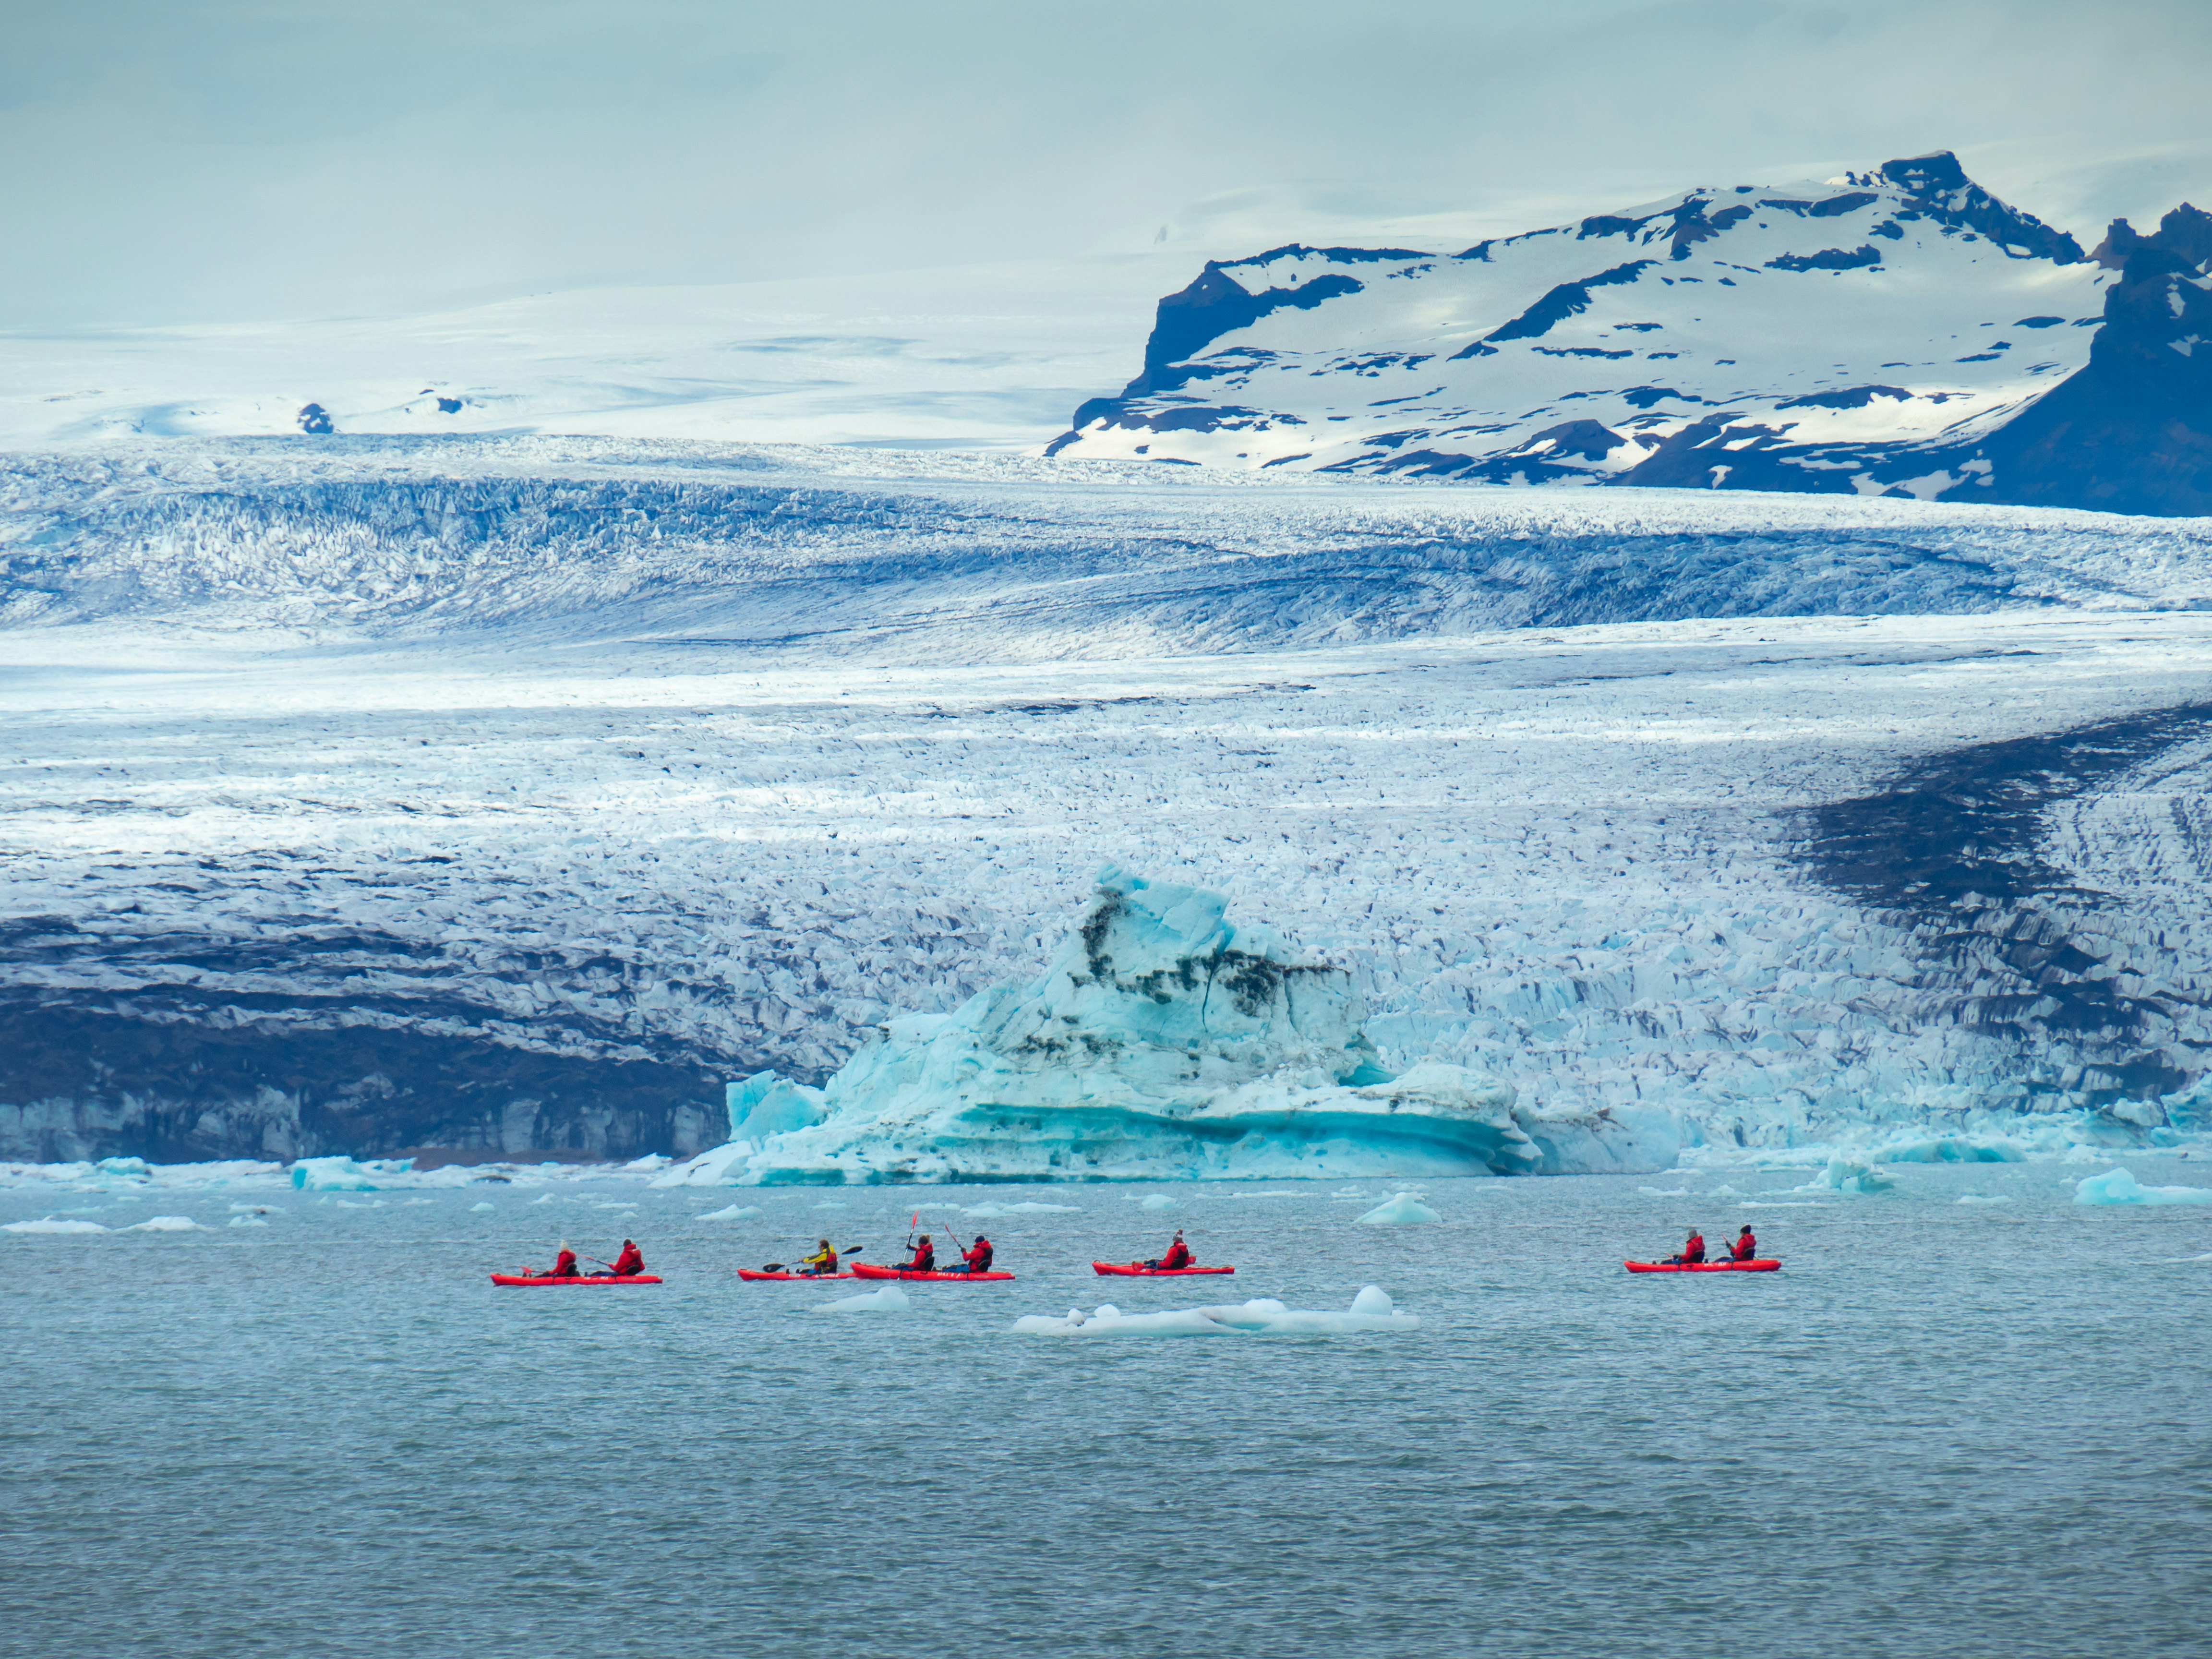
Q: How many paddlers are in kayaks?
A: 8